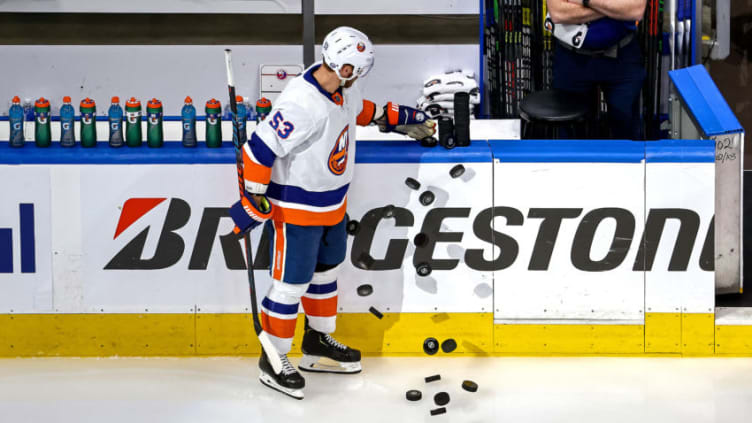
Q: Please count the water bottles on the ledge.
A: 11